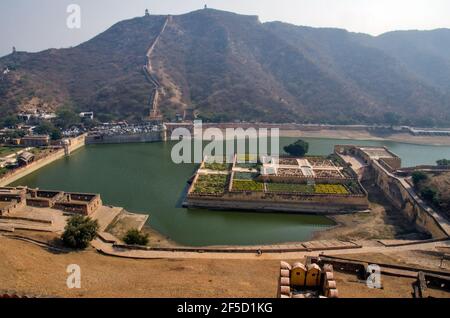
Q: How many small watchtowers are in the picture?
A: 3